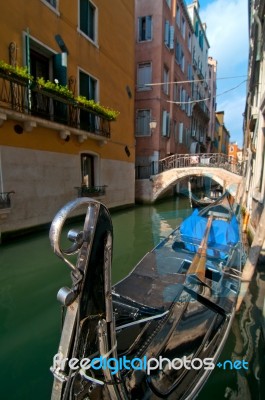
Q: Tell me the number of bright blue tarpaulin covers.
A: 1